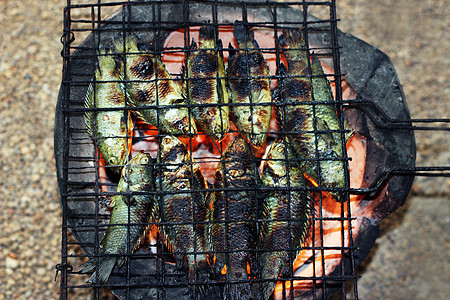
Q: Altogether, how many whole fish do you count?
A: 9